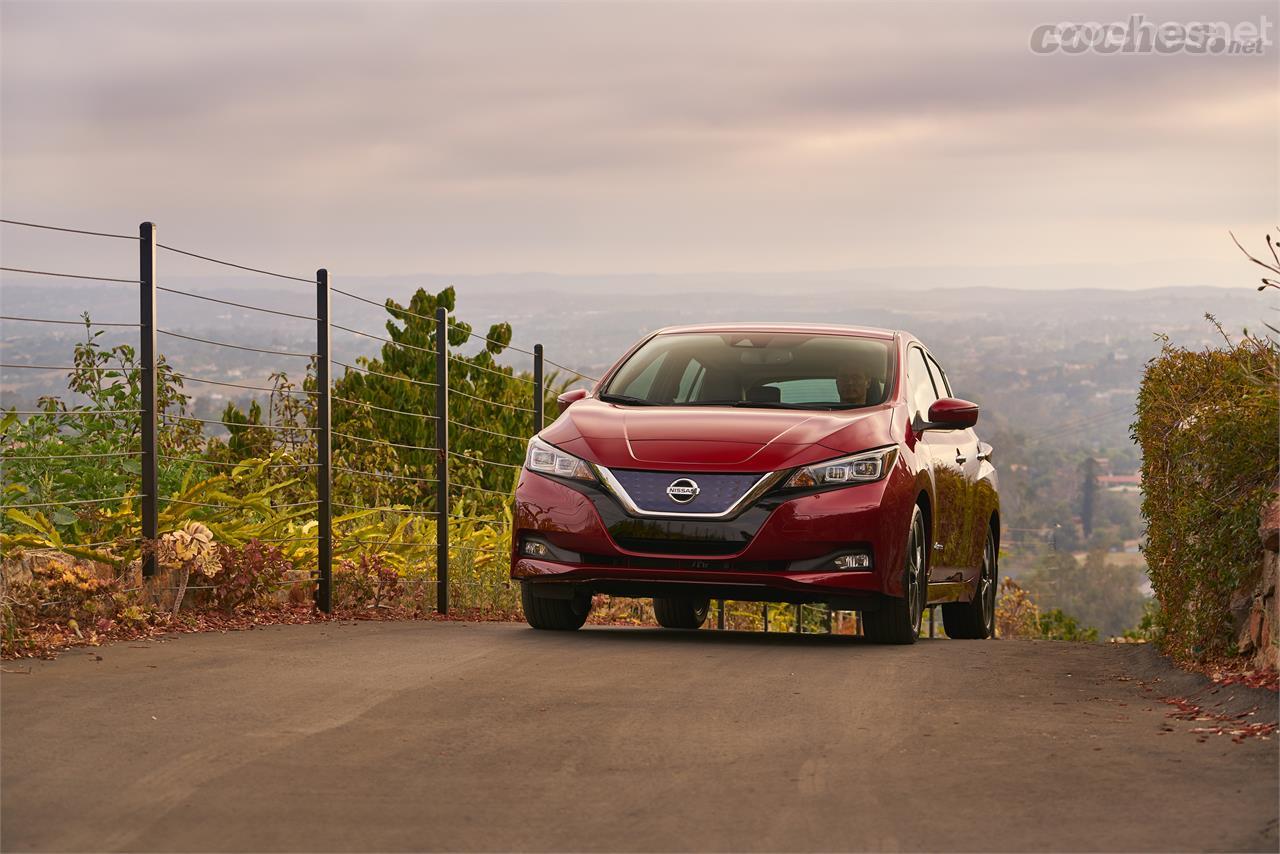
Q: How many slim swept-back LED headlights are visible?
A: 2